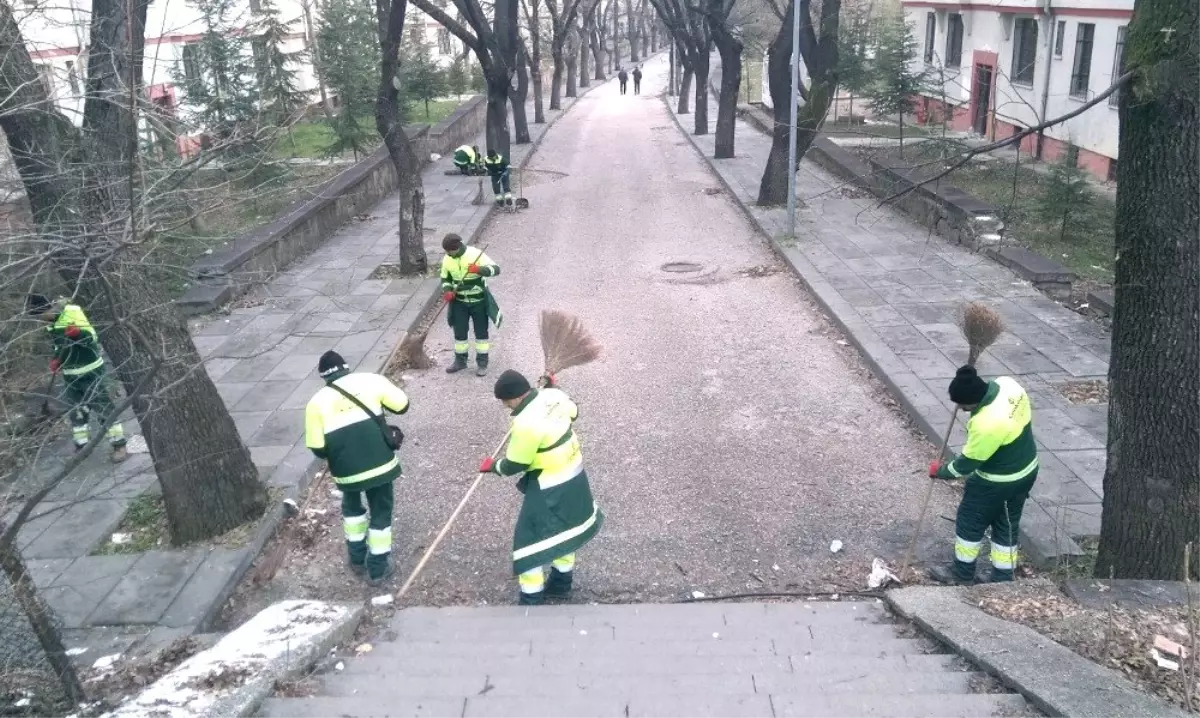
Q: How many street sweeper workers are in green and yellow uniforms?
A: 7